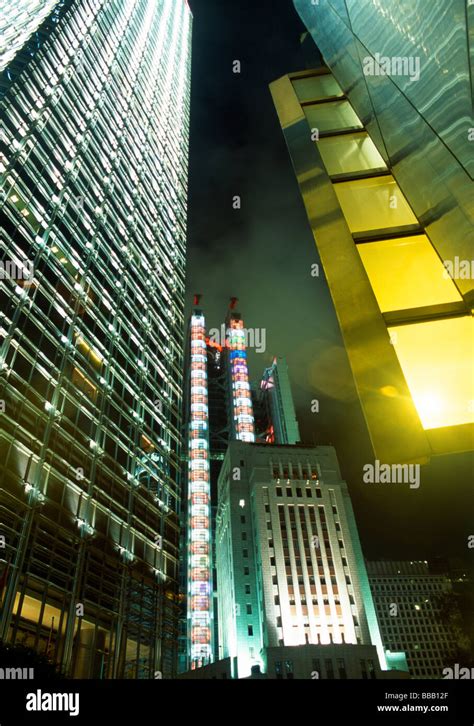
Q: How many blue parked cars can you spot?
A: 0